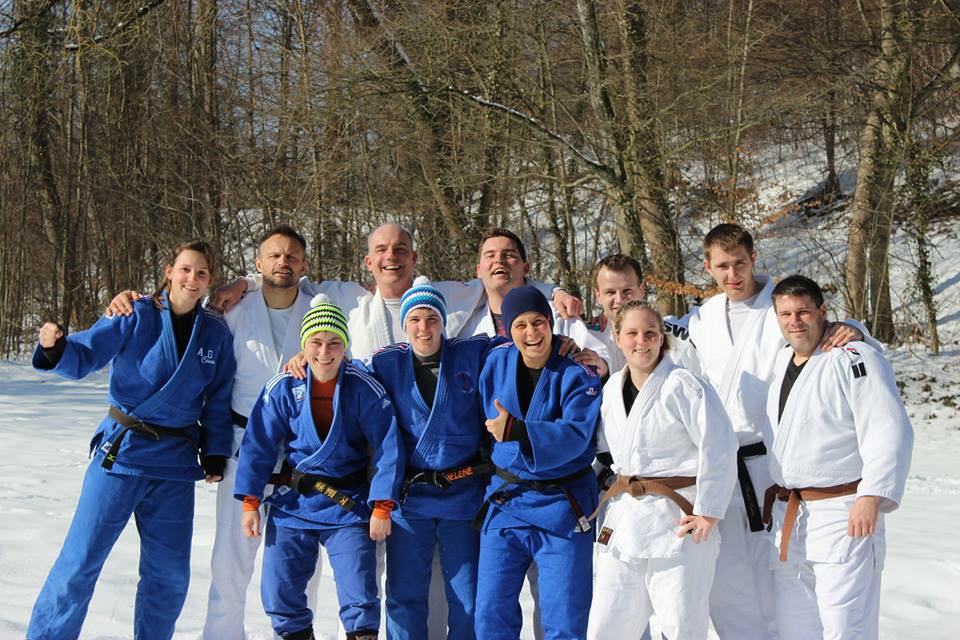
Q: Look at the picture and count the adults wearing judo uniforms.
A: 11